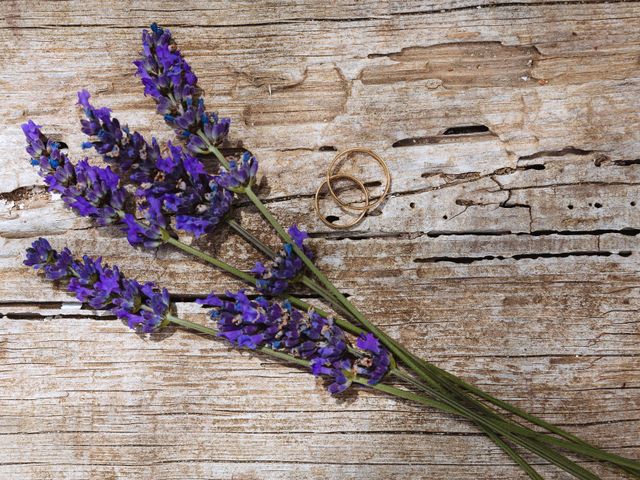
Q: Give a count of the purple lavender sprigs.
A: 5